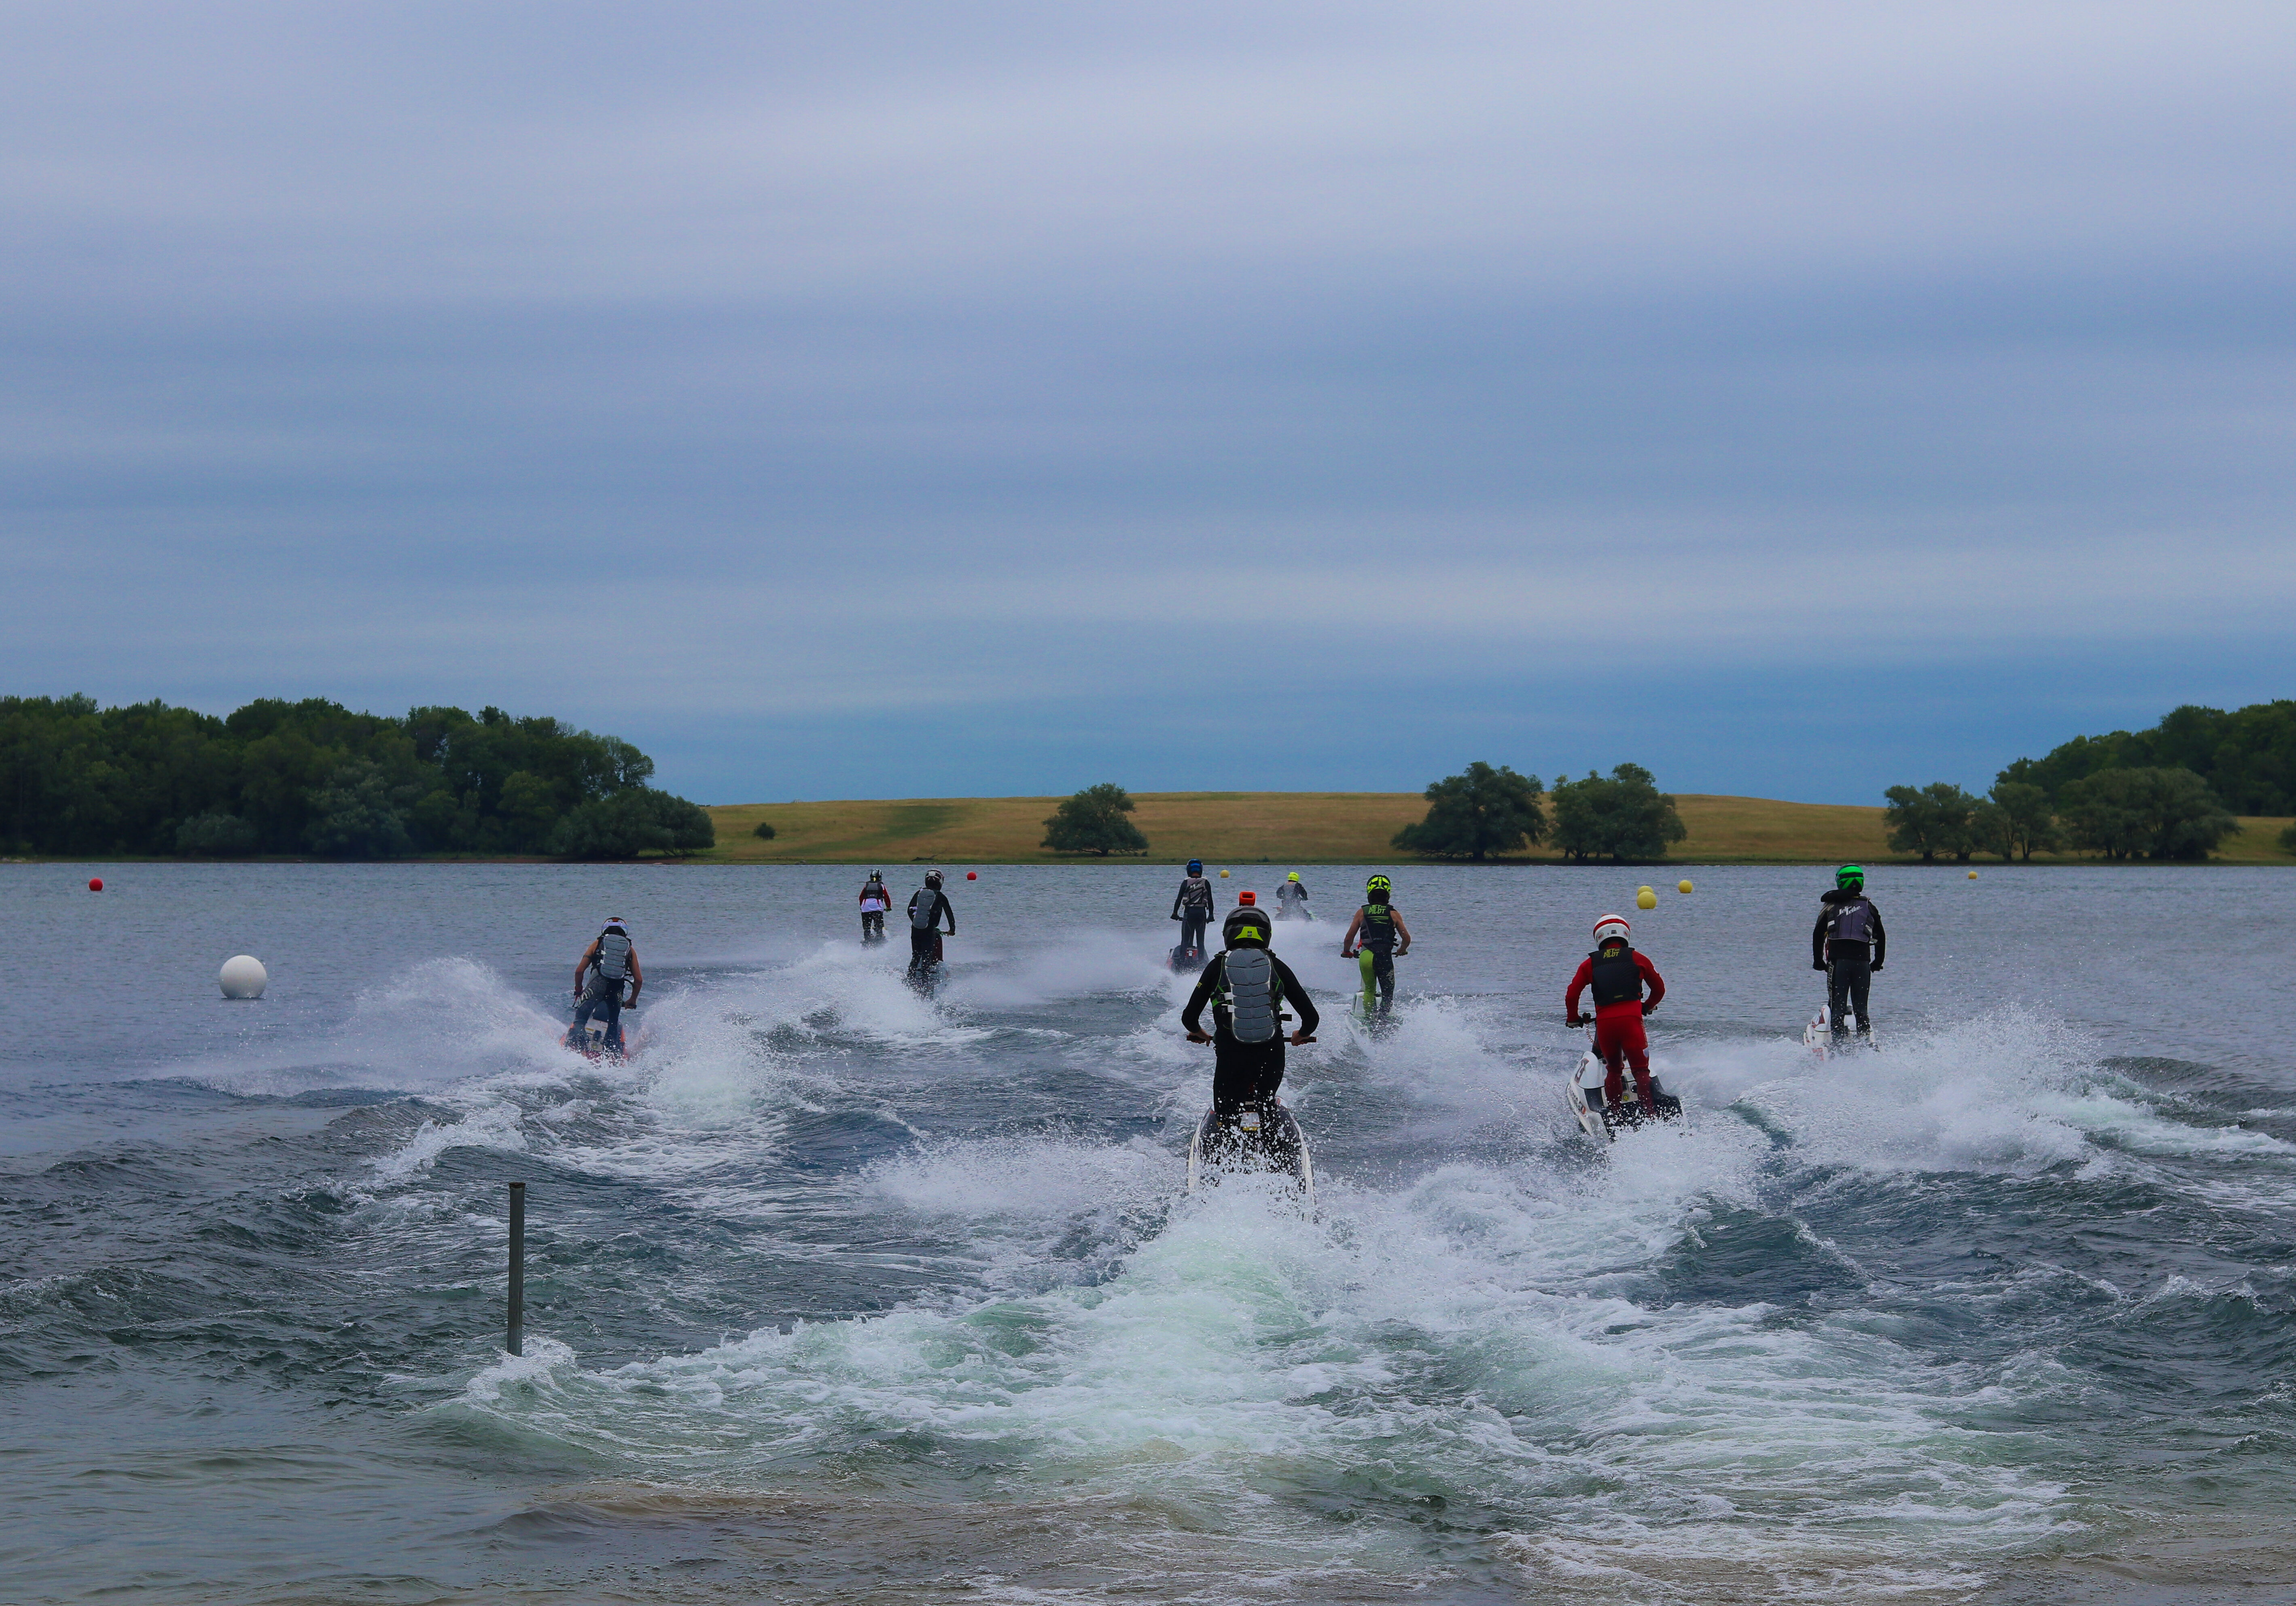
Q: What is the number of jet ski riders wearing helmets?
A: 9